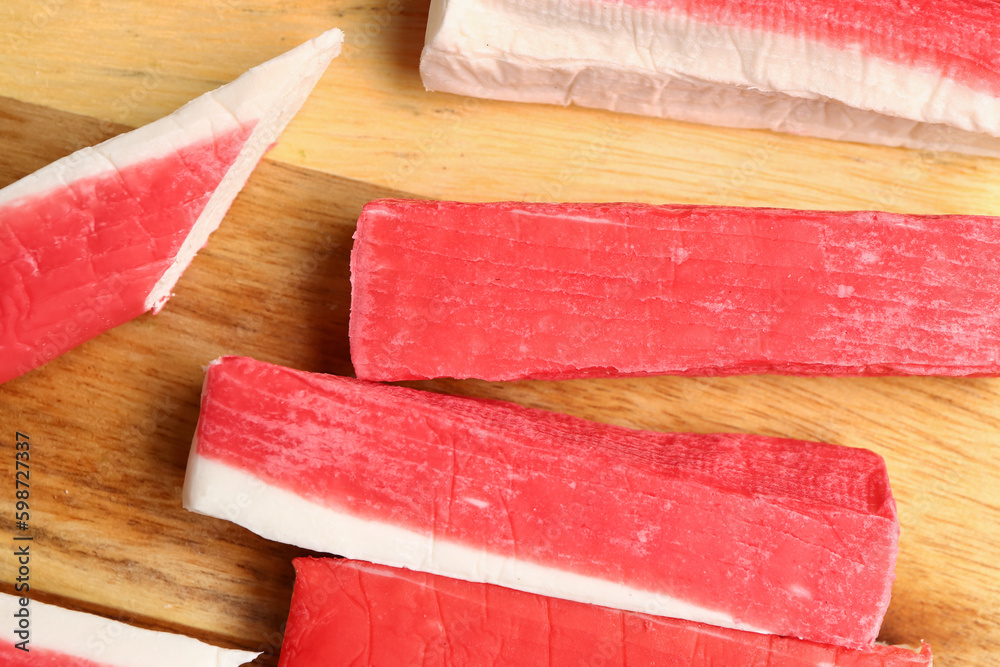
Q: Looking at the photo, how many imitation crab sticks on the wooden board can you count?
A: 6